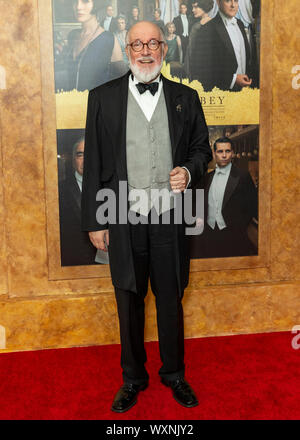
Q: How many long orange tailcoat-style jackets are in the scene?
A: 0